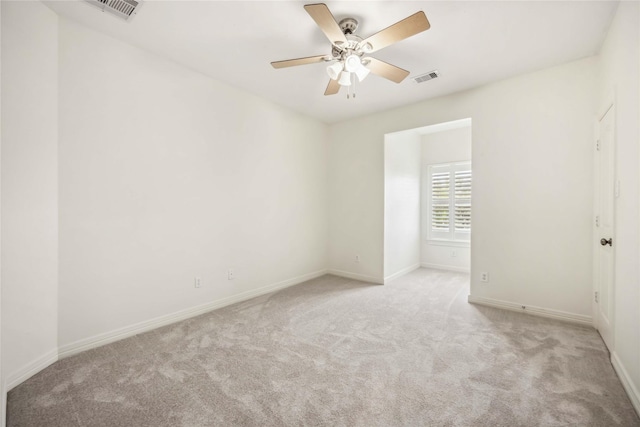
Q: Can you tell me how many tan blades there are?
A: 5